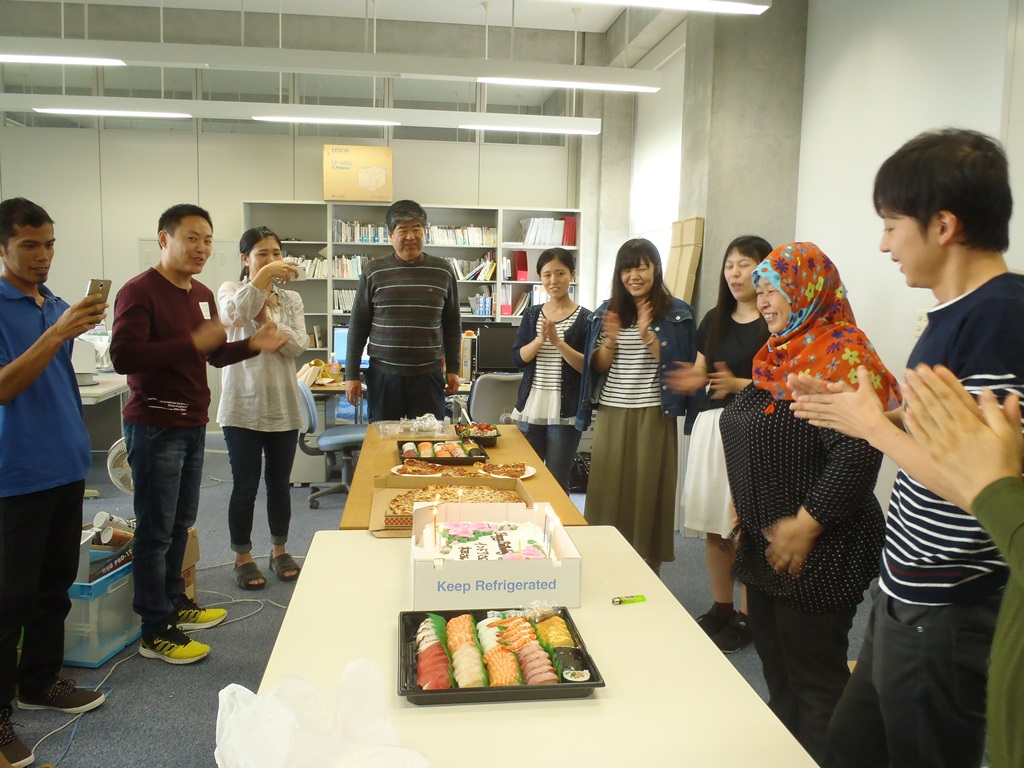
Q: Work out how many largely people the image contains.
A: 9